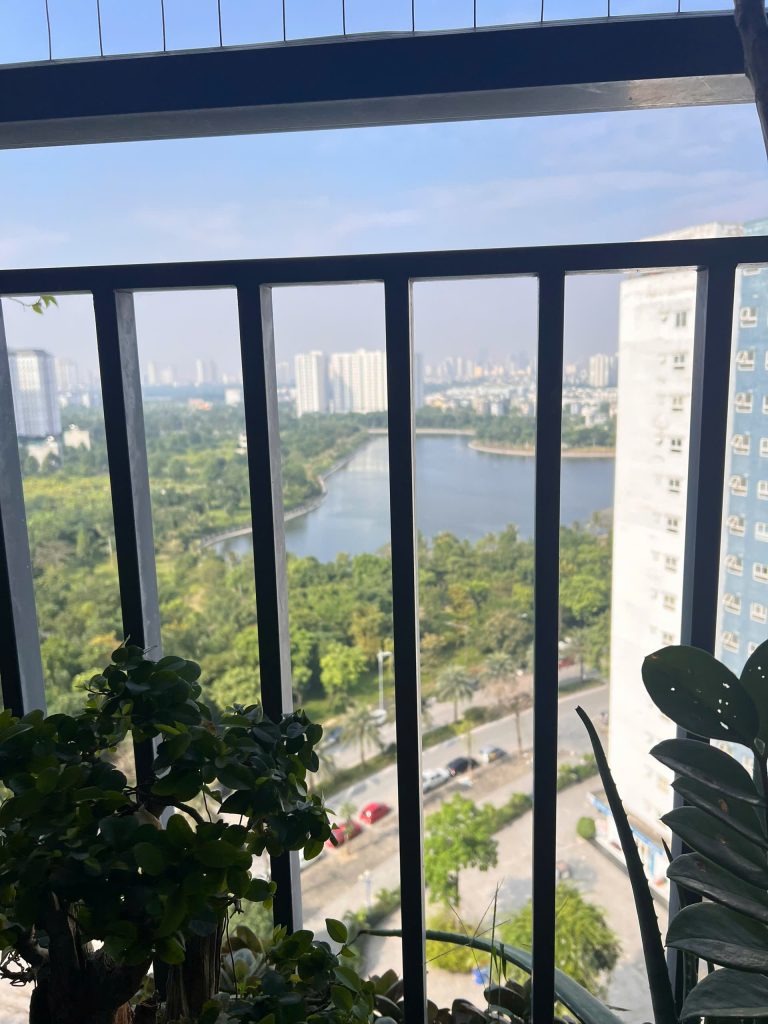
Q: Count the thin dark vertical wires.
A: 11